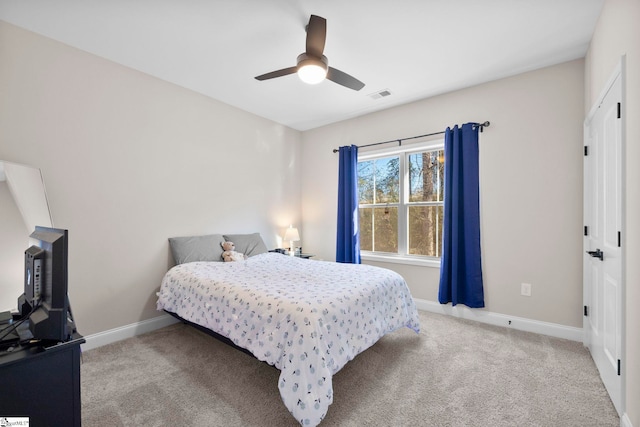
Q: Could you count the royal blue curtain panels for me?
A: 2